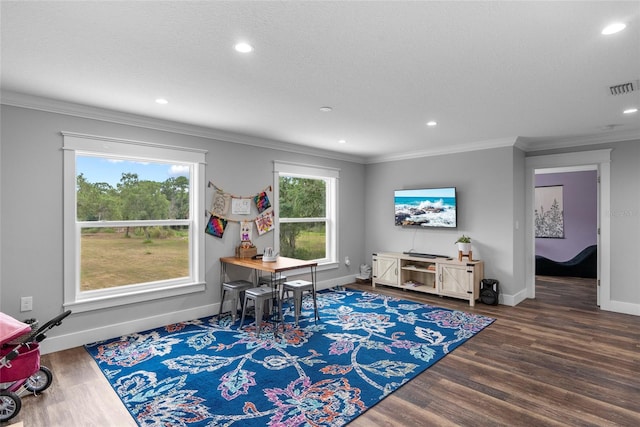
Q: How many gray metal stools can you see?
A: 4